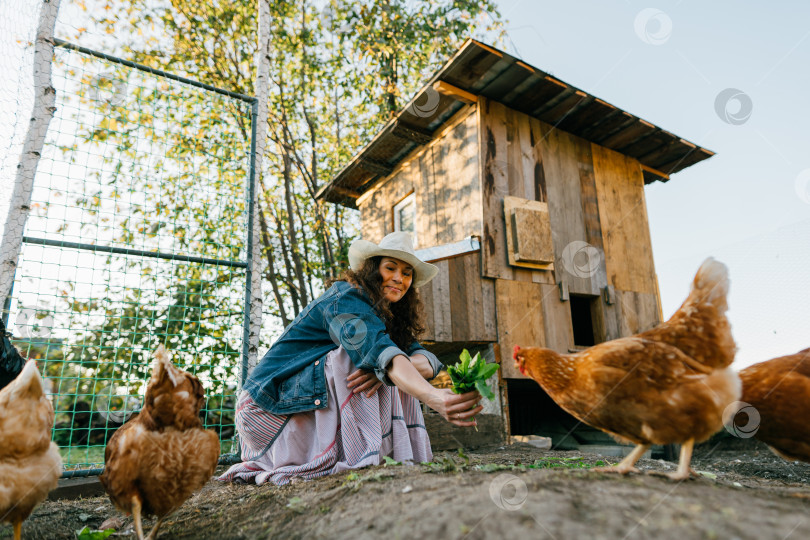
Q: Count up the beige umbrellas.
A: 0